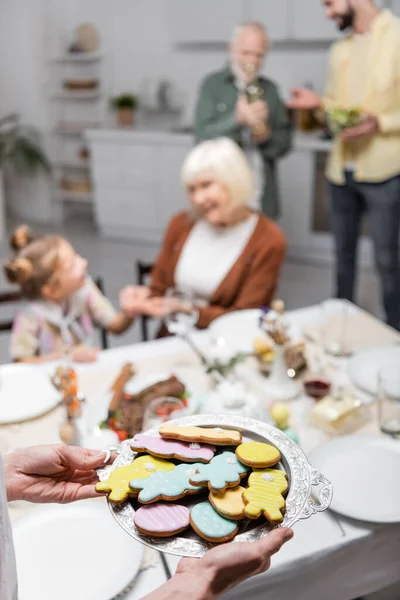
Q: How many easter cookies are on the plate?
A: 10